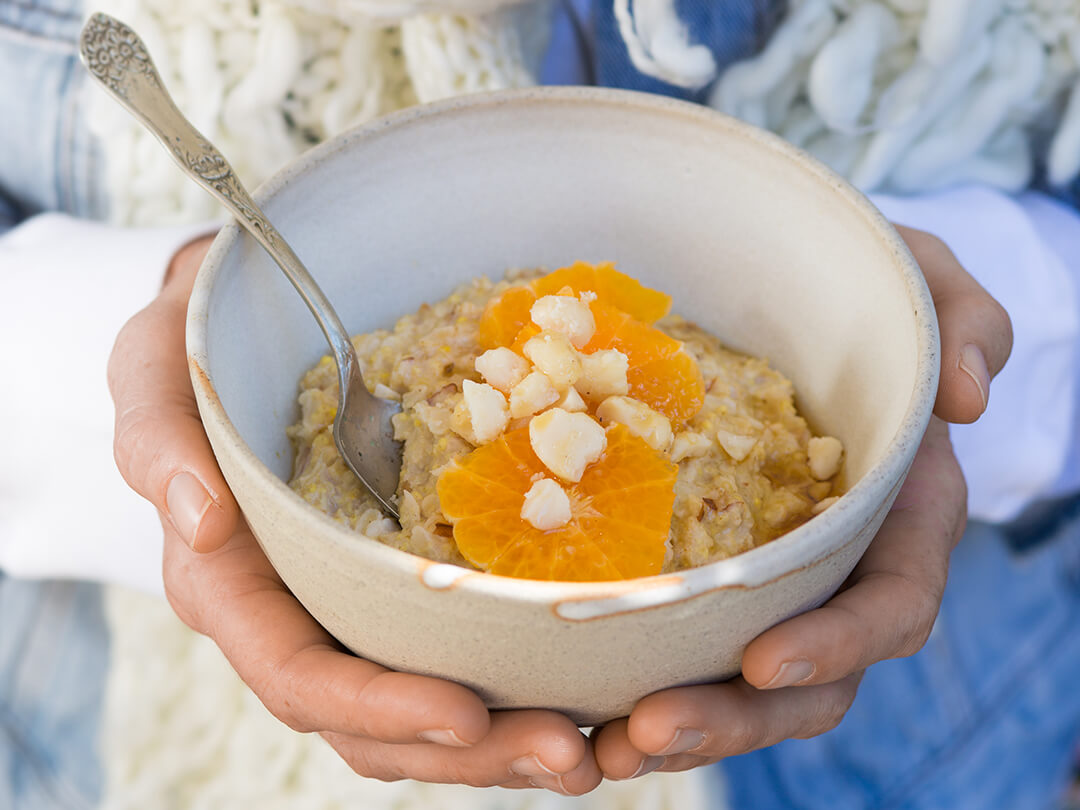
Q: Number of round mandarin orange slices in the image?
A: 3